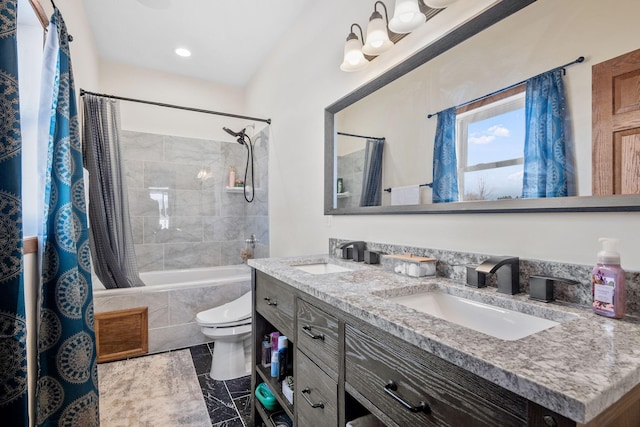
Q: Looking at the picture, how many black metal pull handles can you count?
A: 4